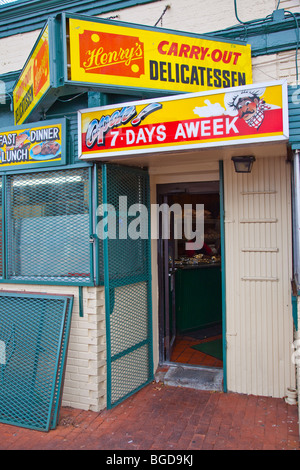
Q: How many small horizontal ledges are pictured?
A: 4